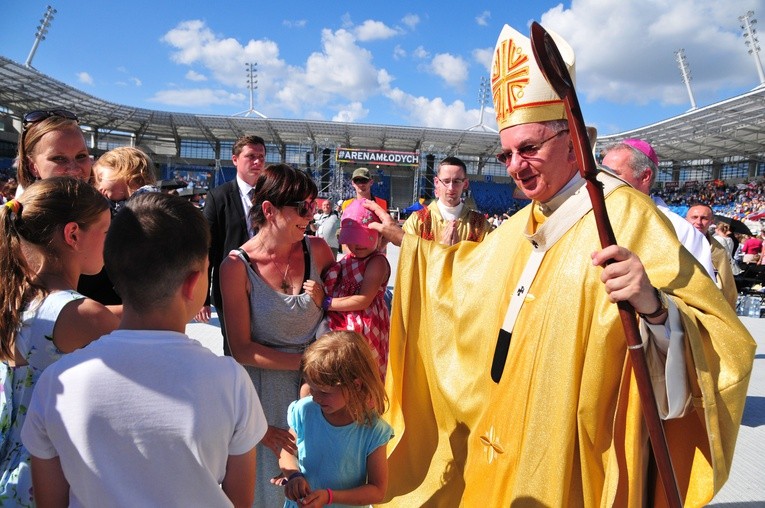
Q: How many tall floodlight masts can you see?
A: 5